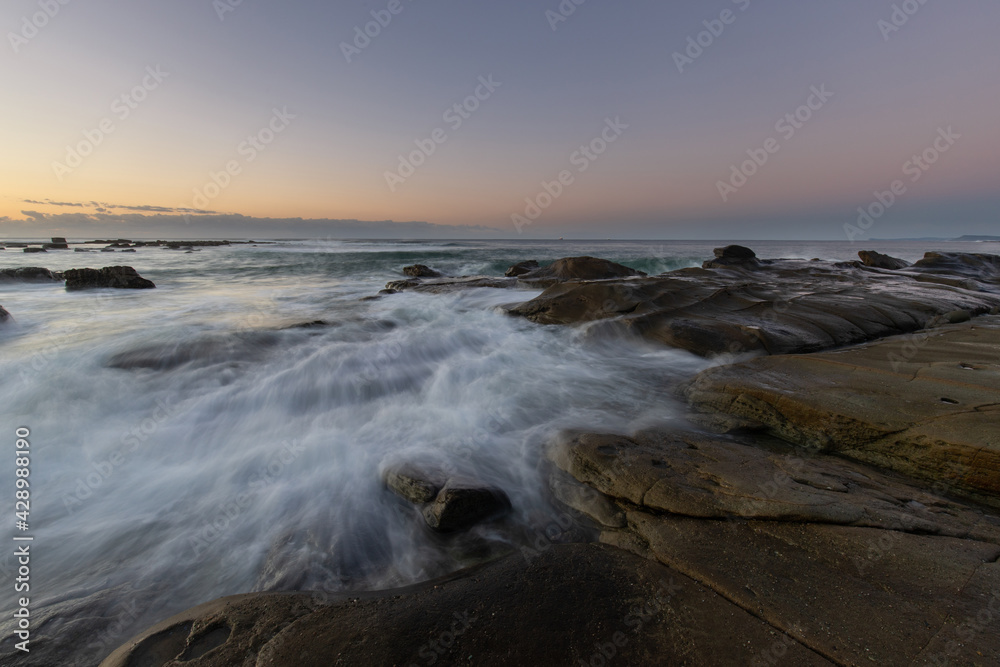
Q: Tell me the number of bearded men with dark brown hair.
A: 0